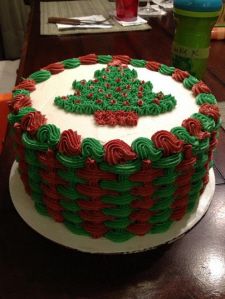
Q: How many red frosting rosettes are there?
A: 14